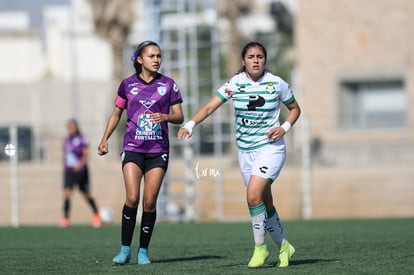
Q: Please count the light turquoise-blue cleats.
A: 2